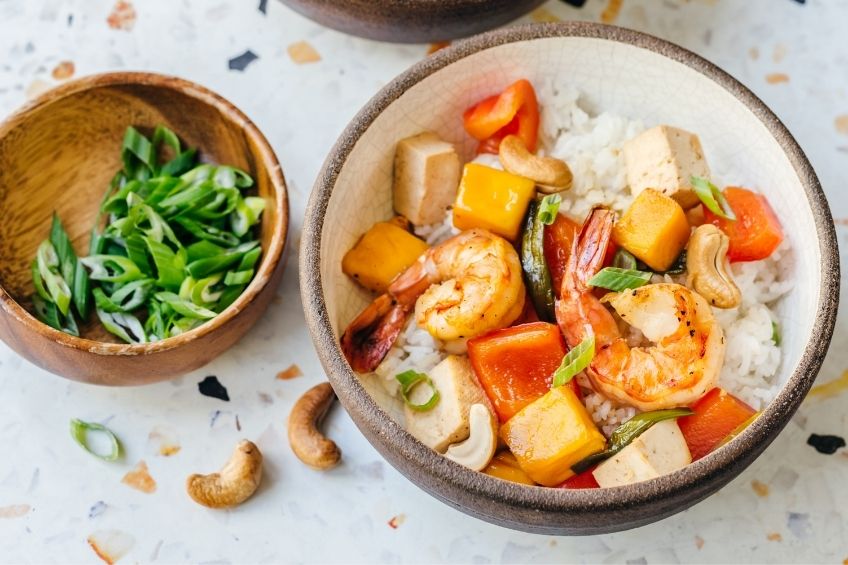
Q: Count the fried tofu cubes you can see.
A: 4